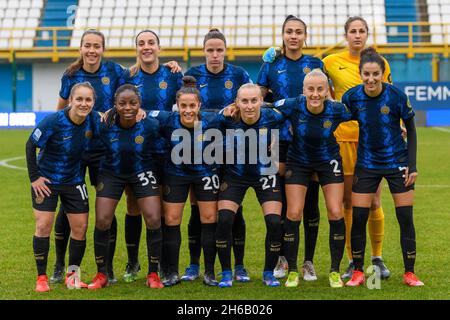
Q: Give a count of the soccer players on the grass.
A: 11